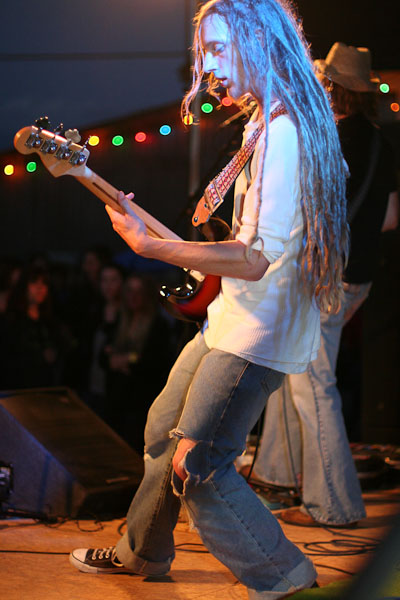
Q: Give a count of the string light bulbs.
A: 11